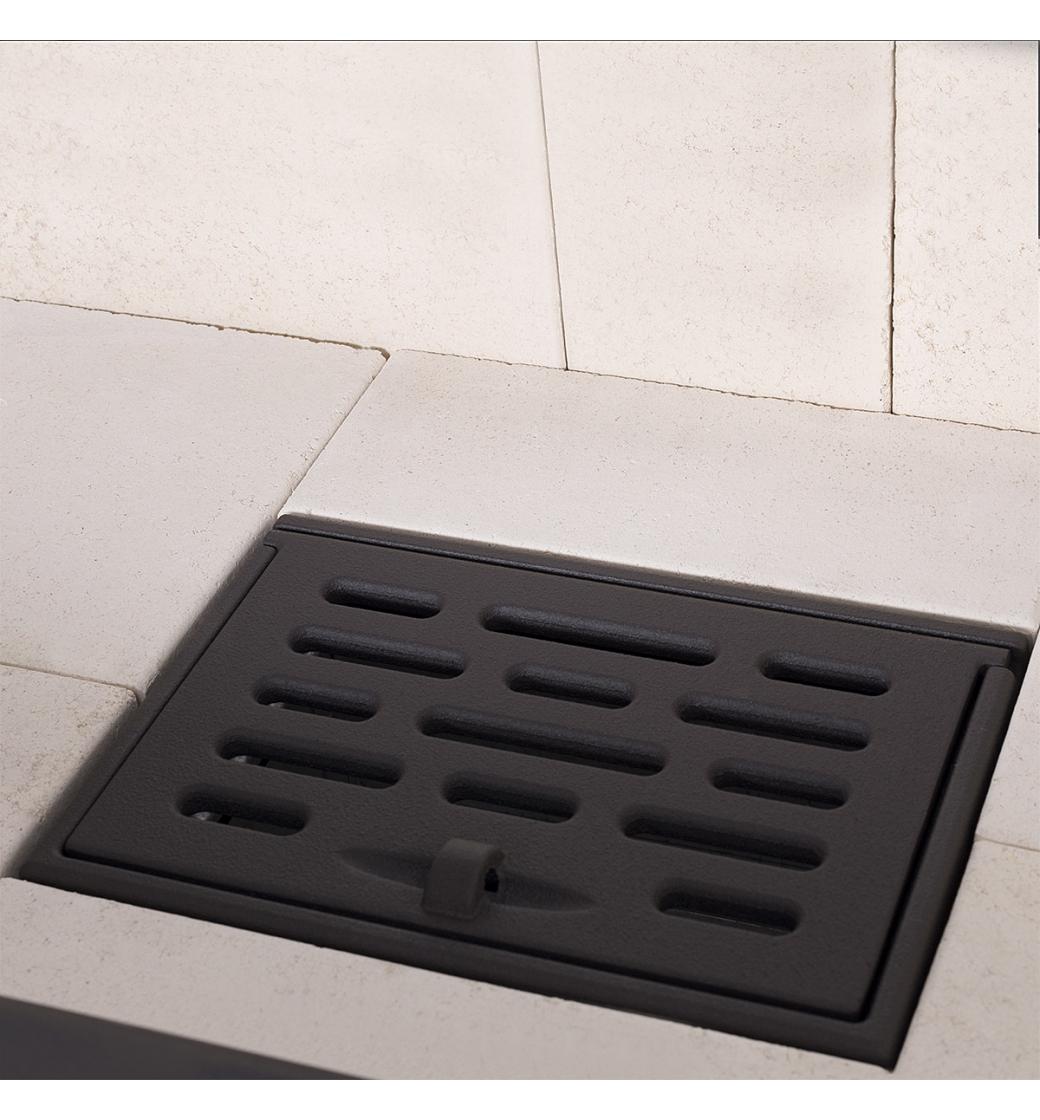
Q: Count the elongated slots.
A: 14